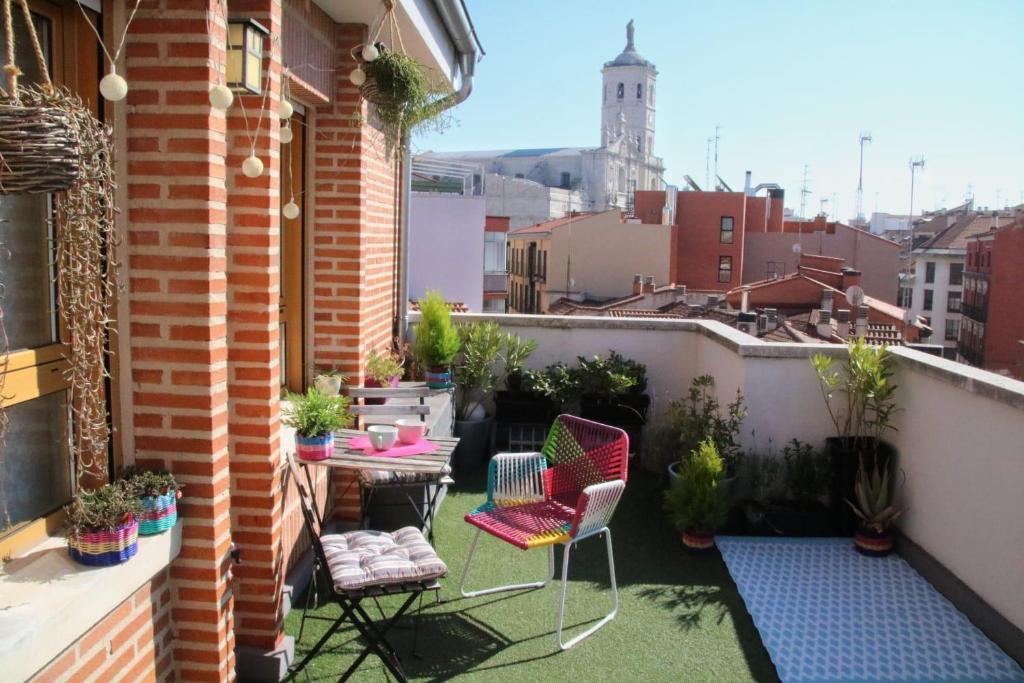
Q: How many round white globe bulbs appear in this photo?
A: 8